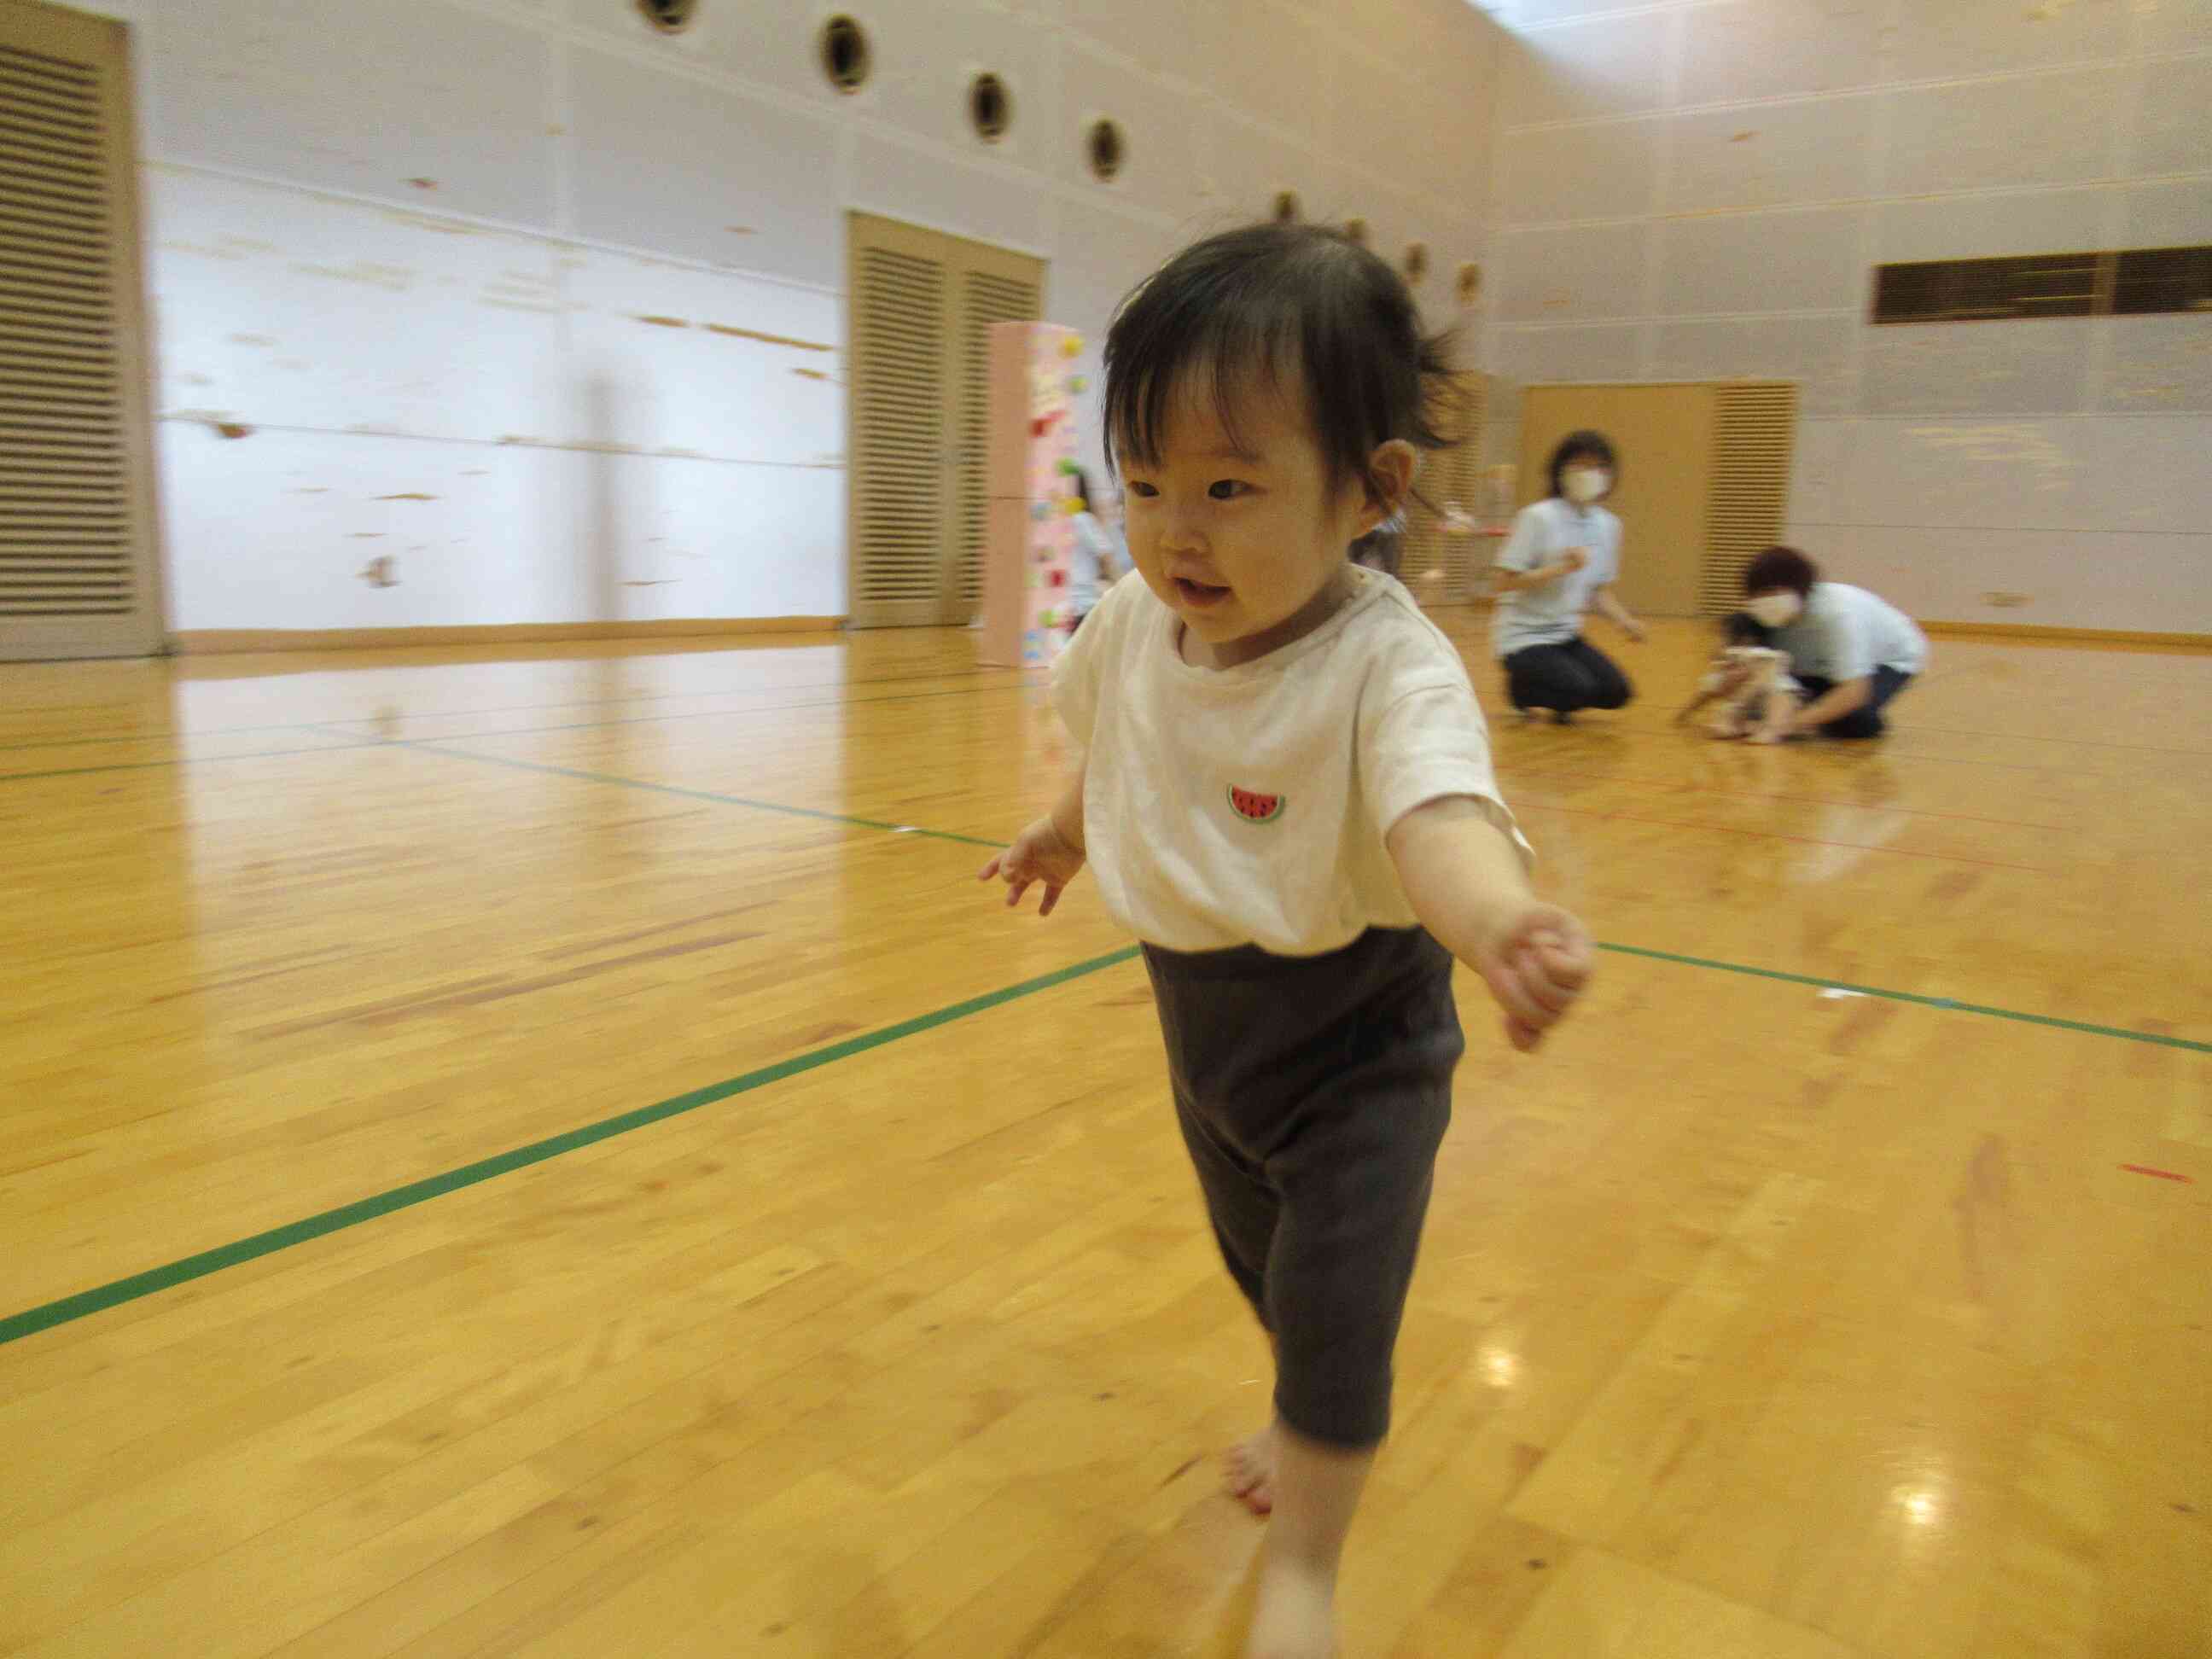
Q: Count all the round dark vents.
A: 8